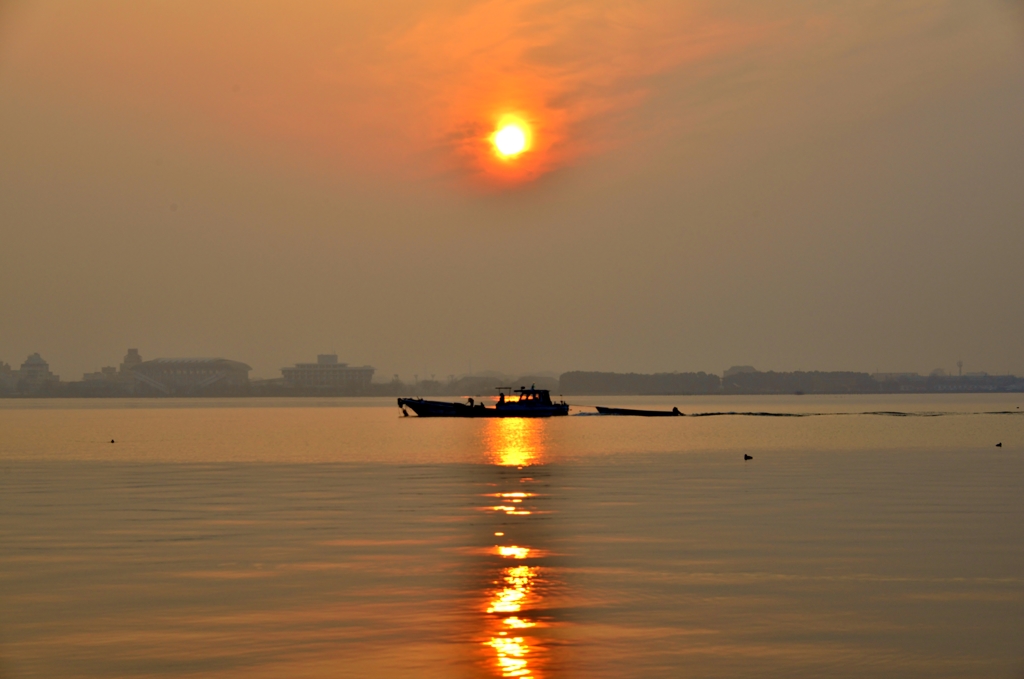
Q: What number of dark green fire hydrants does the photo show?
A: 0